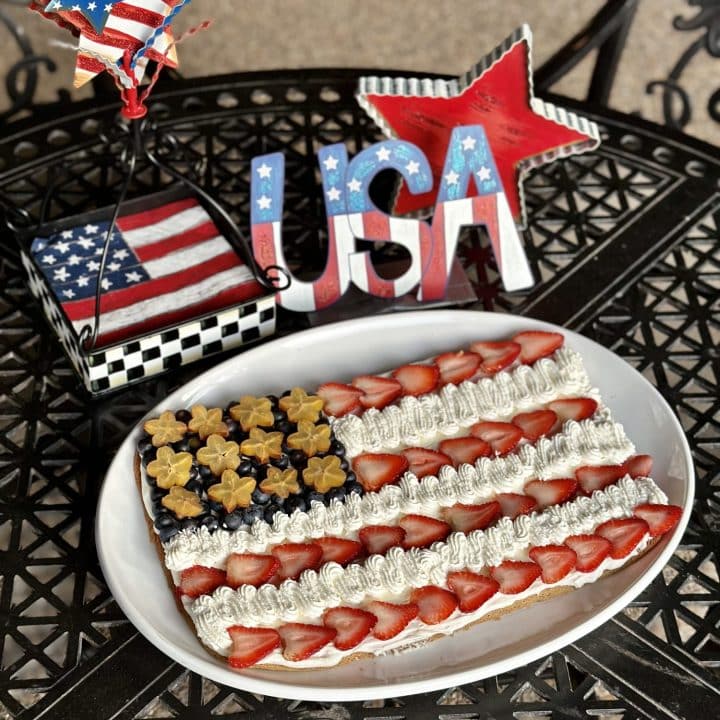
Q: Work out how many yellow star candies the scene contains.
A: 12